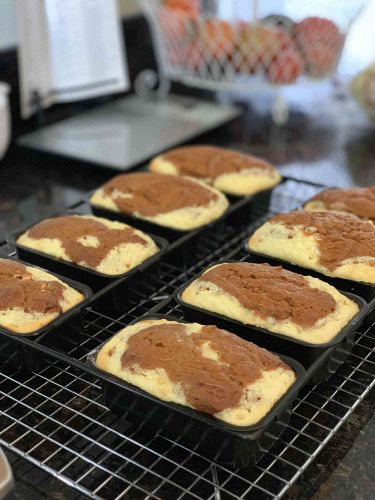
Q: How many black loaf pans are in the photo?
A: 8